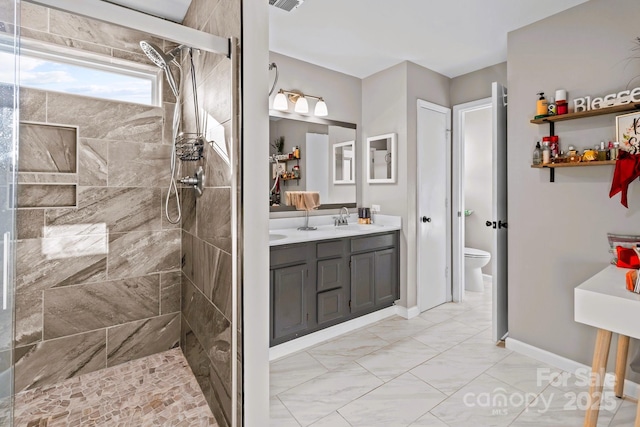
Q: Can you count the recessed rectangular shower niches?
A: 2